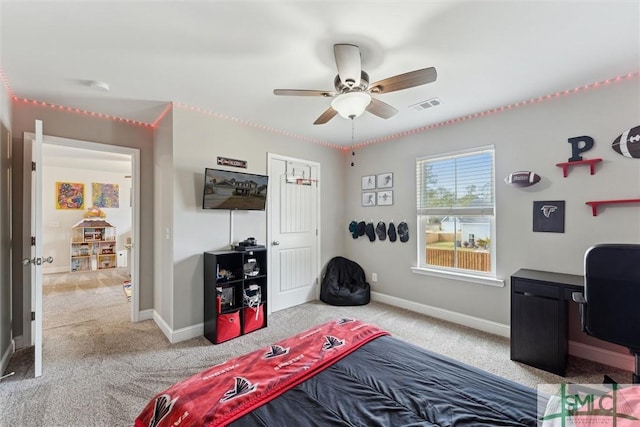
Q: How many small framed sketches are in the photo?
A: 4